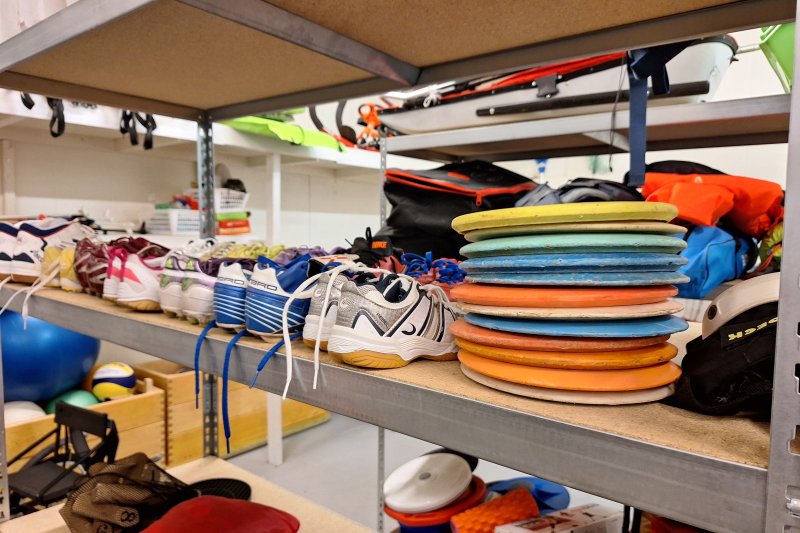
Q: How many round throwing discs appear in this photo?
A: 12